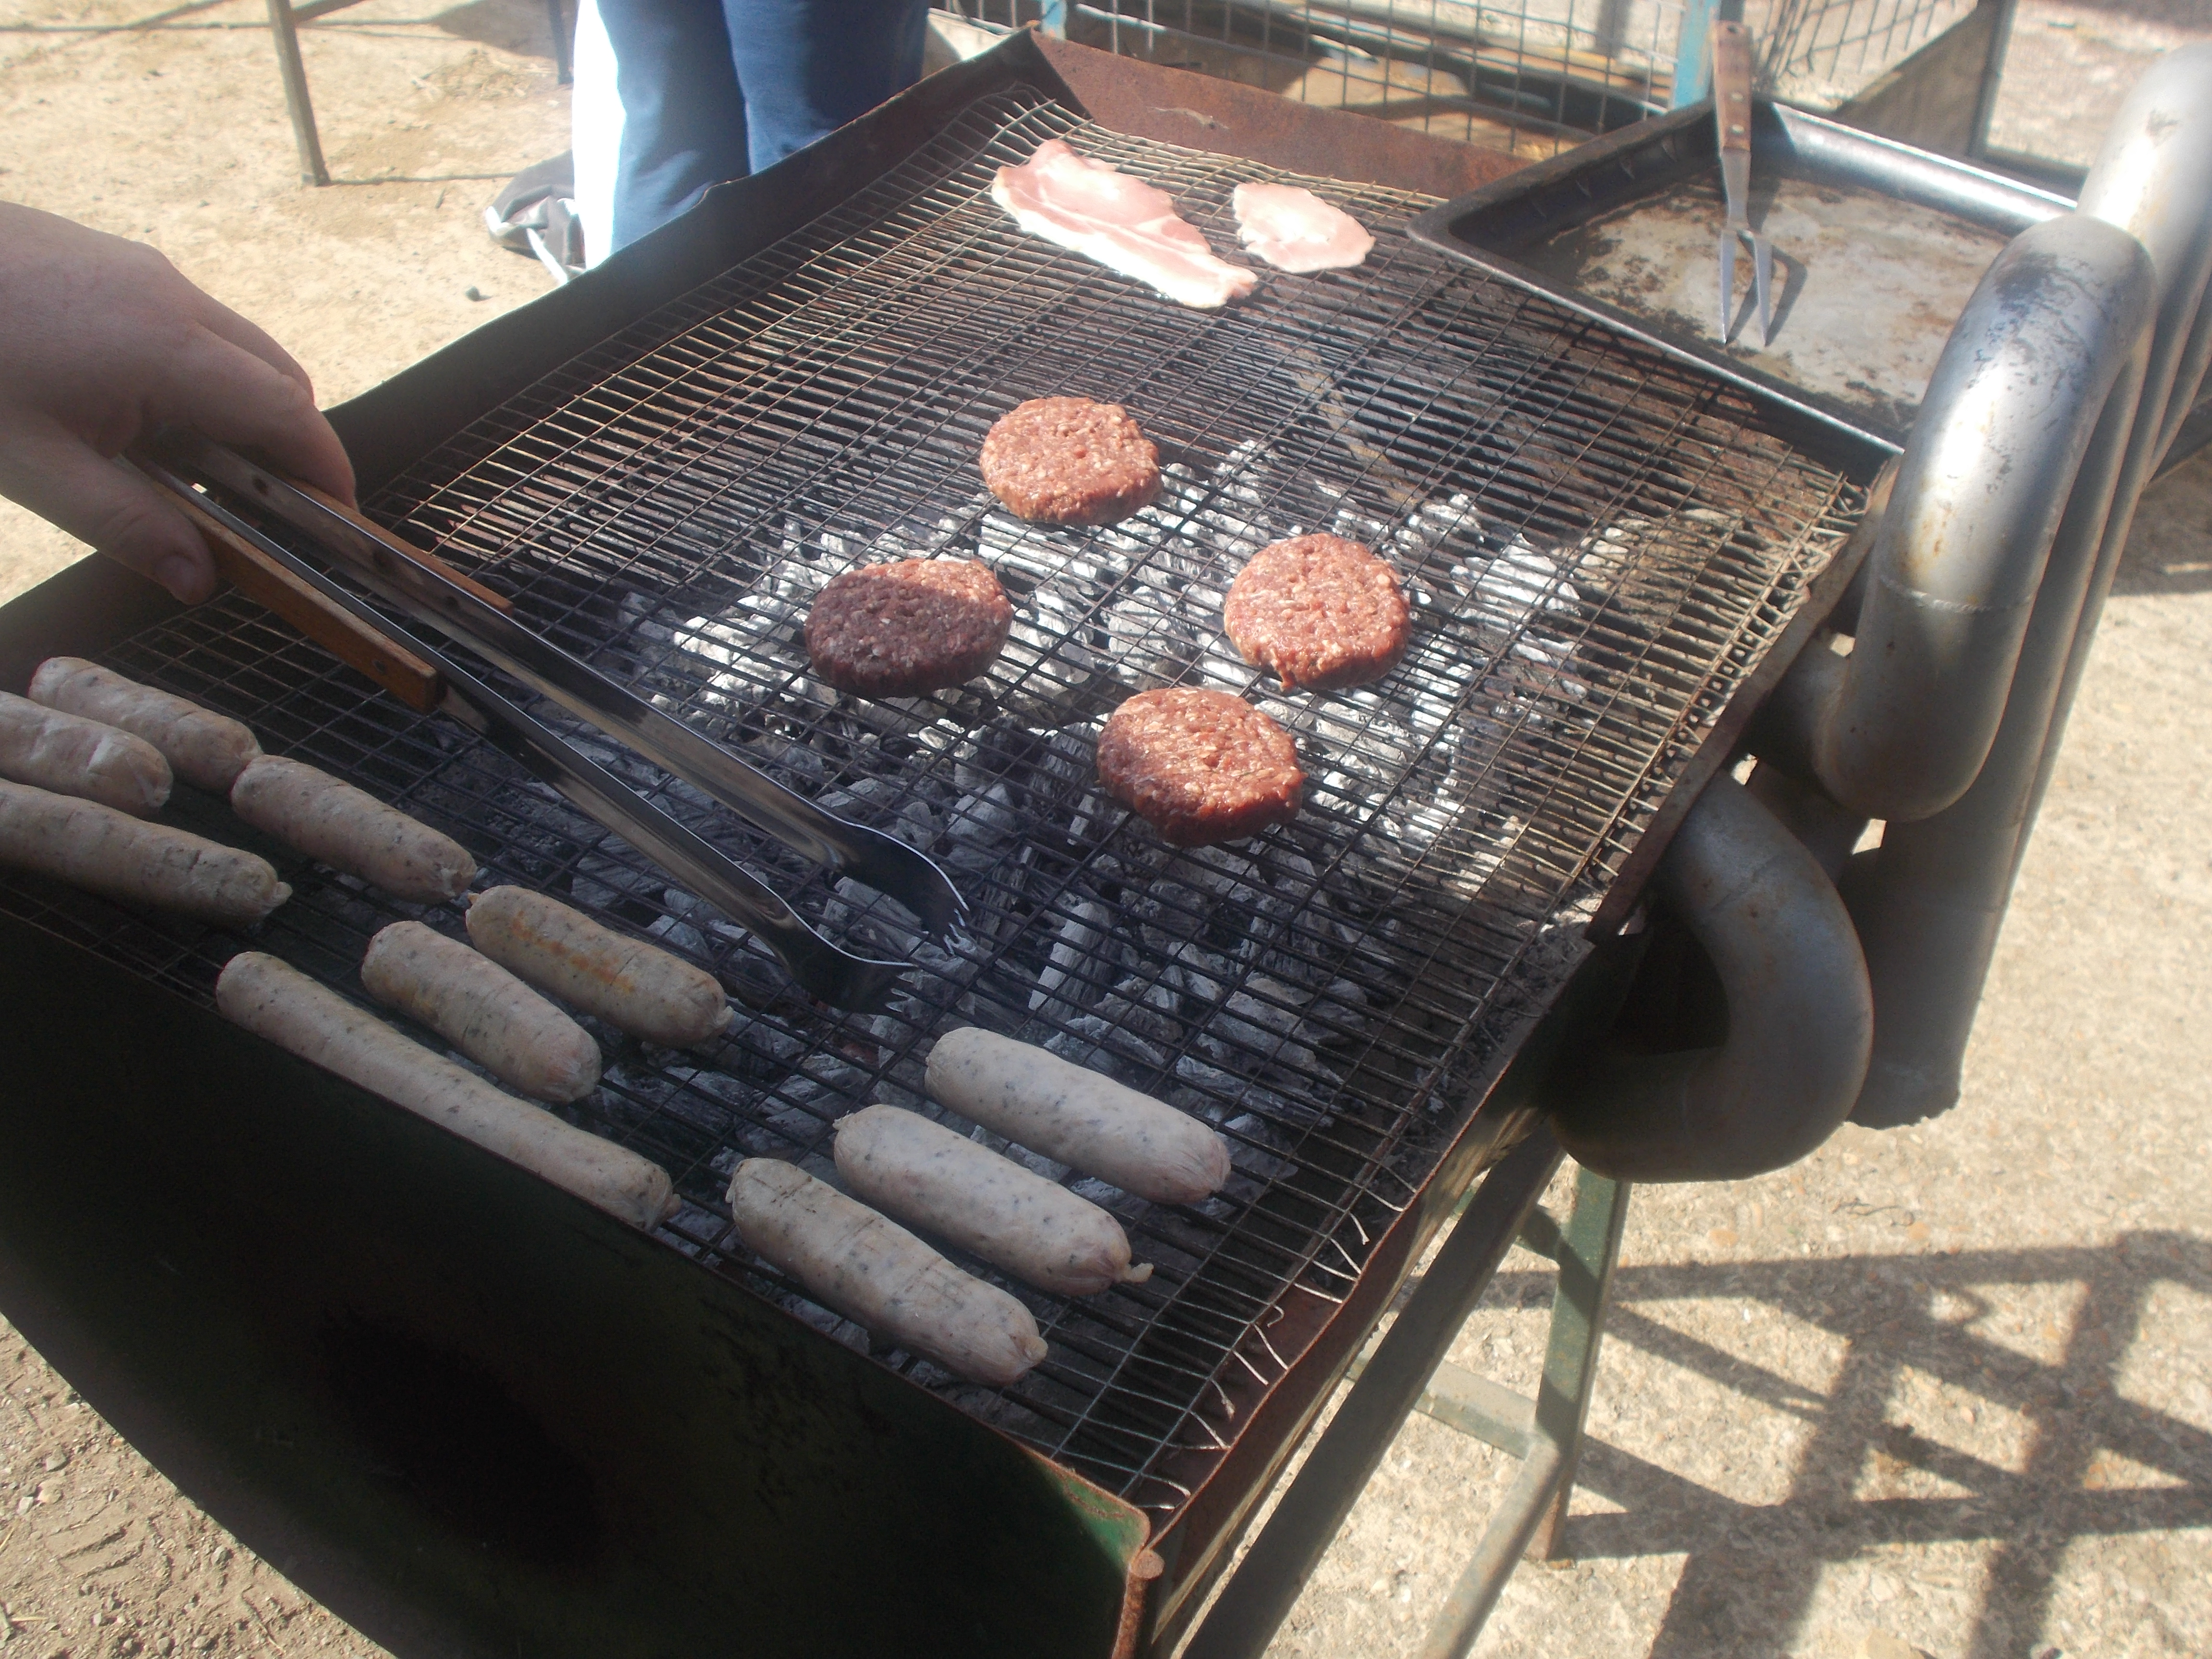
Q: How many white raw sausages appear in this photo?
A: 10